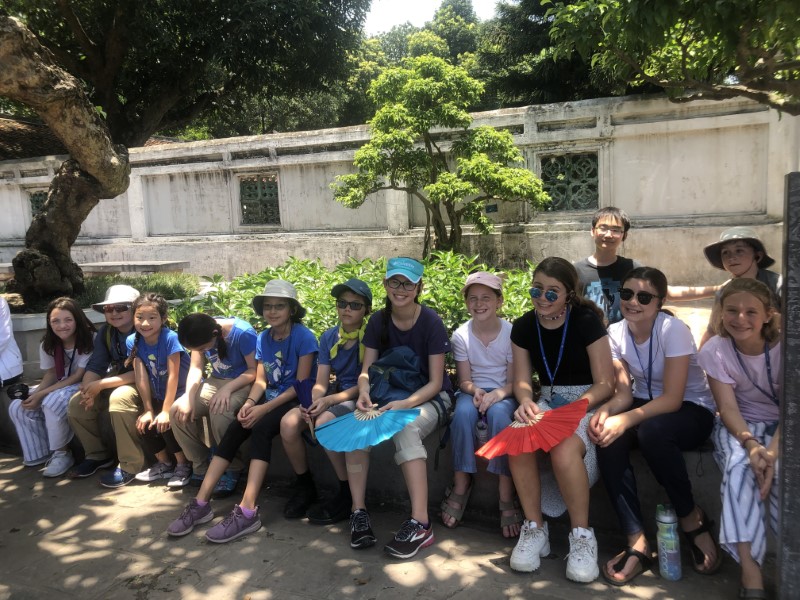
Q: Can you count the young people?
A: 13